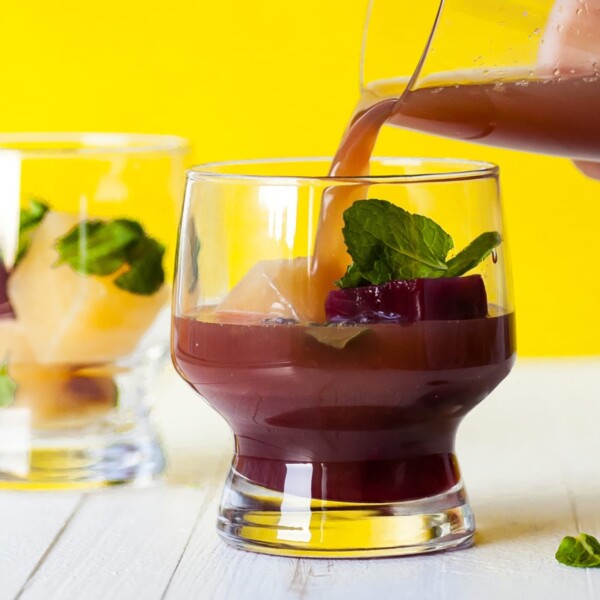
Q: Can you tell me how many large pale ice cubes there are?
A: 2